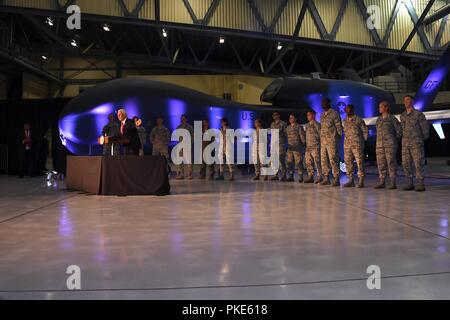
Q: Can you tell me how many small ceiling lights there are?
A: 7